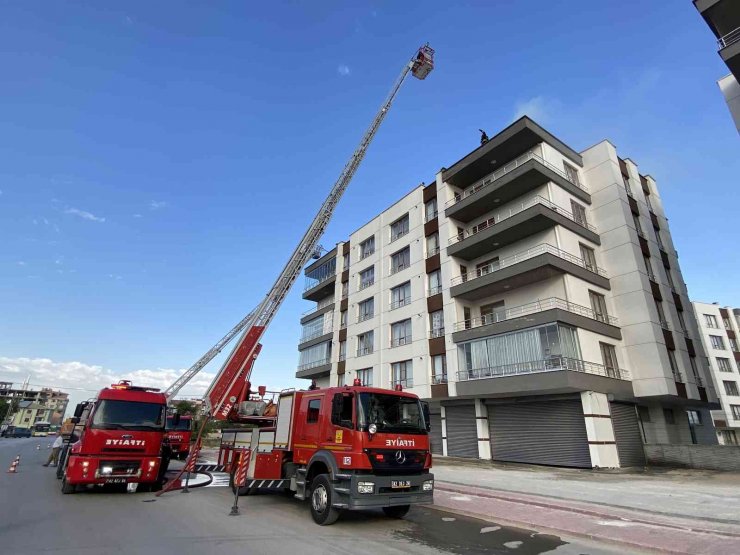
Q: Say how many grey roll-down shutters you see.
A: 4